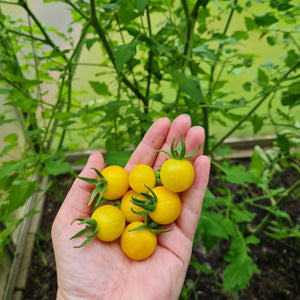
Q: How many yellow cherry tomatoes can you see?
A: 7